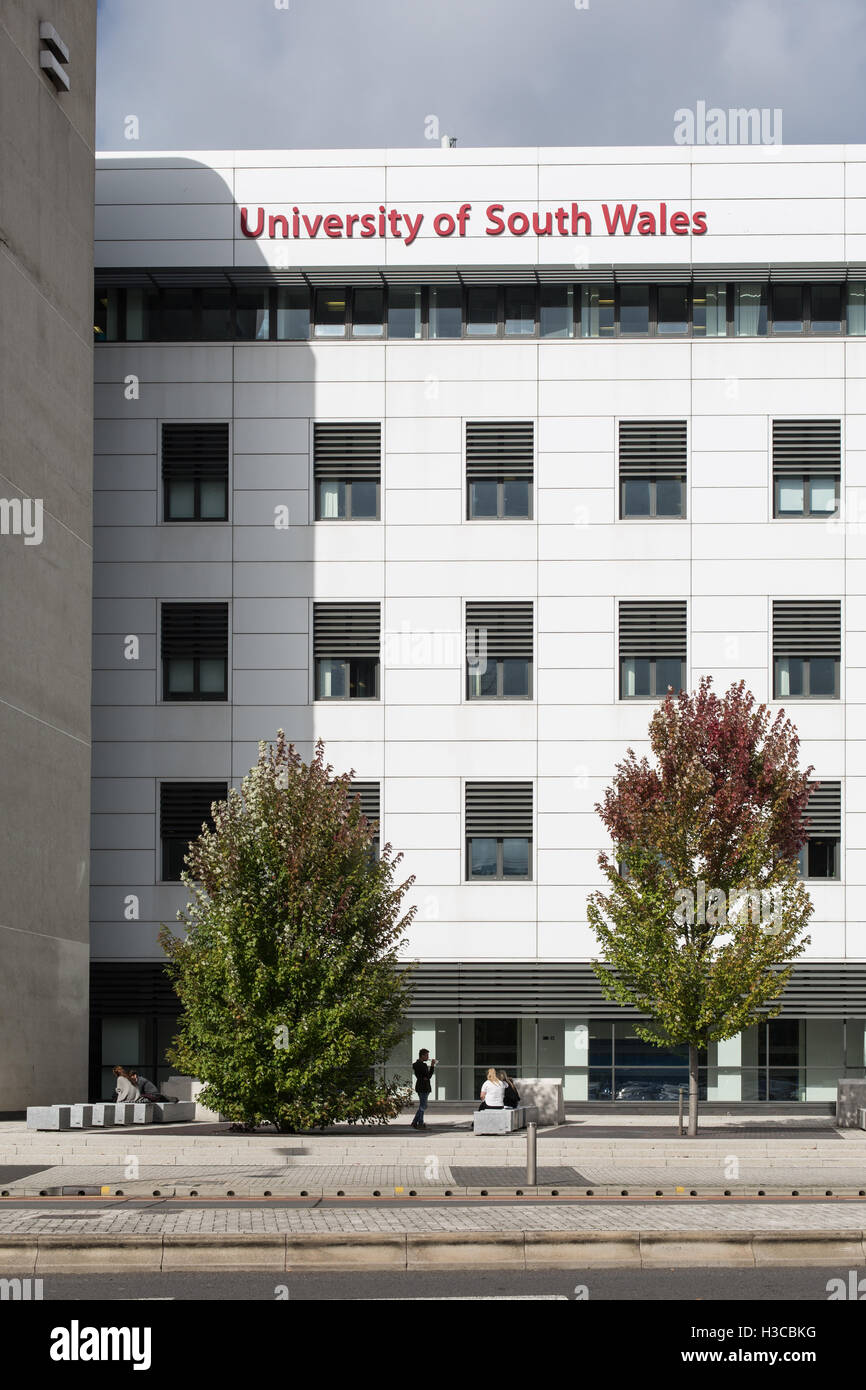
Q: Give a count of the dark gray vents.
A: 14